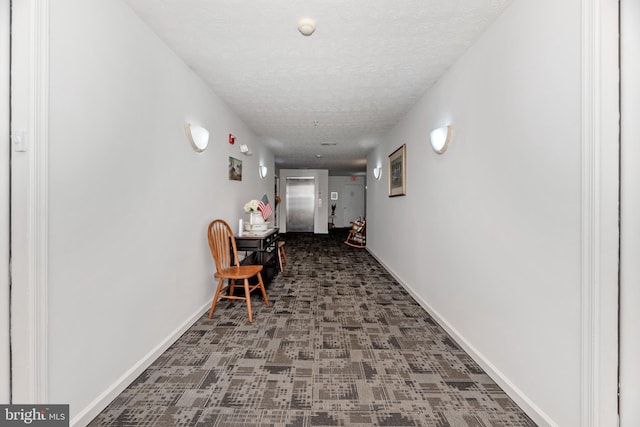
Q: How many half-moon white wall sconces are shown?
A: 4